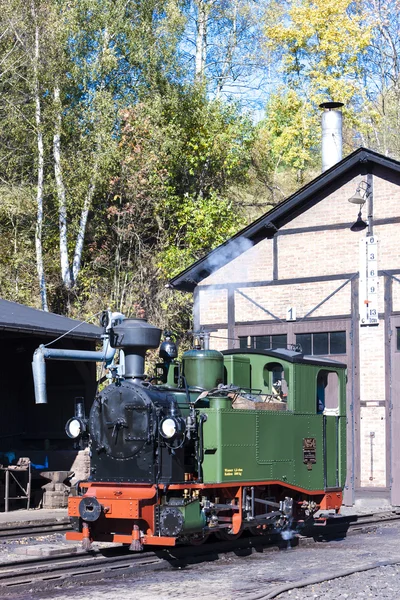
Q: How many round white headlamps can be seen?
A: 2